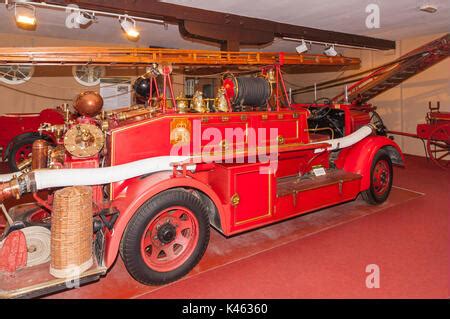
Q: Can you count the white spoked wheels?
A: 2